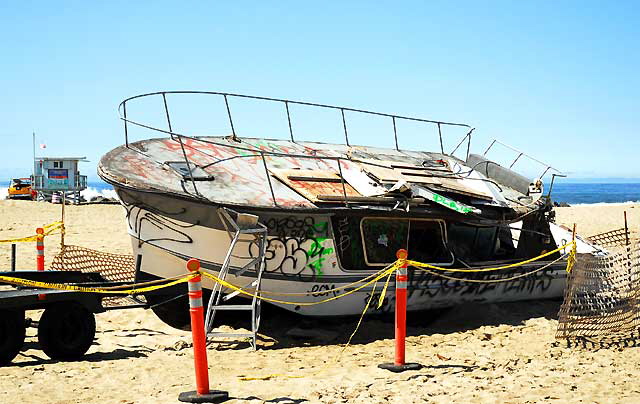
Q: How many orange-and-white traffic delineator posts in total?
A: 3